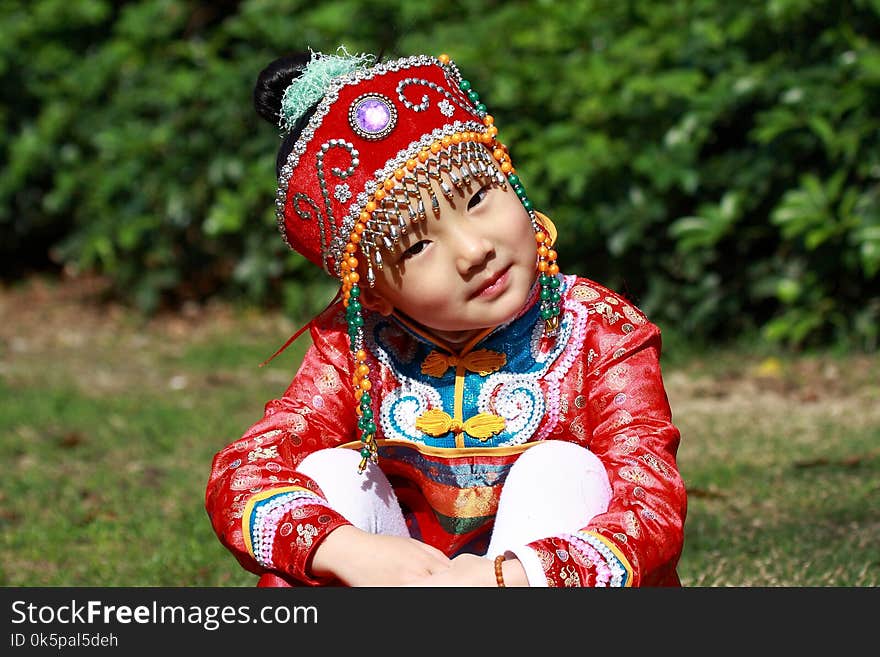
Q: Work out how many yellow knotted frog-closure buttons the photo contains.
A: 2